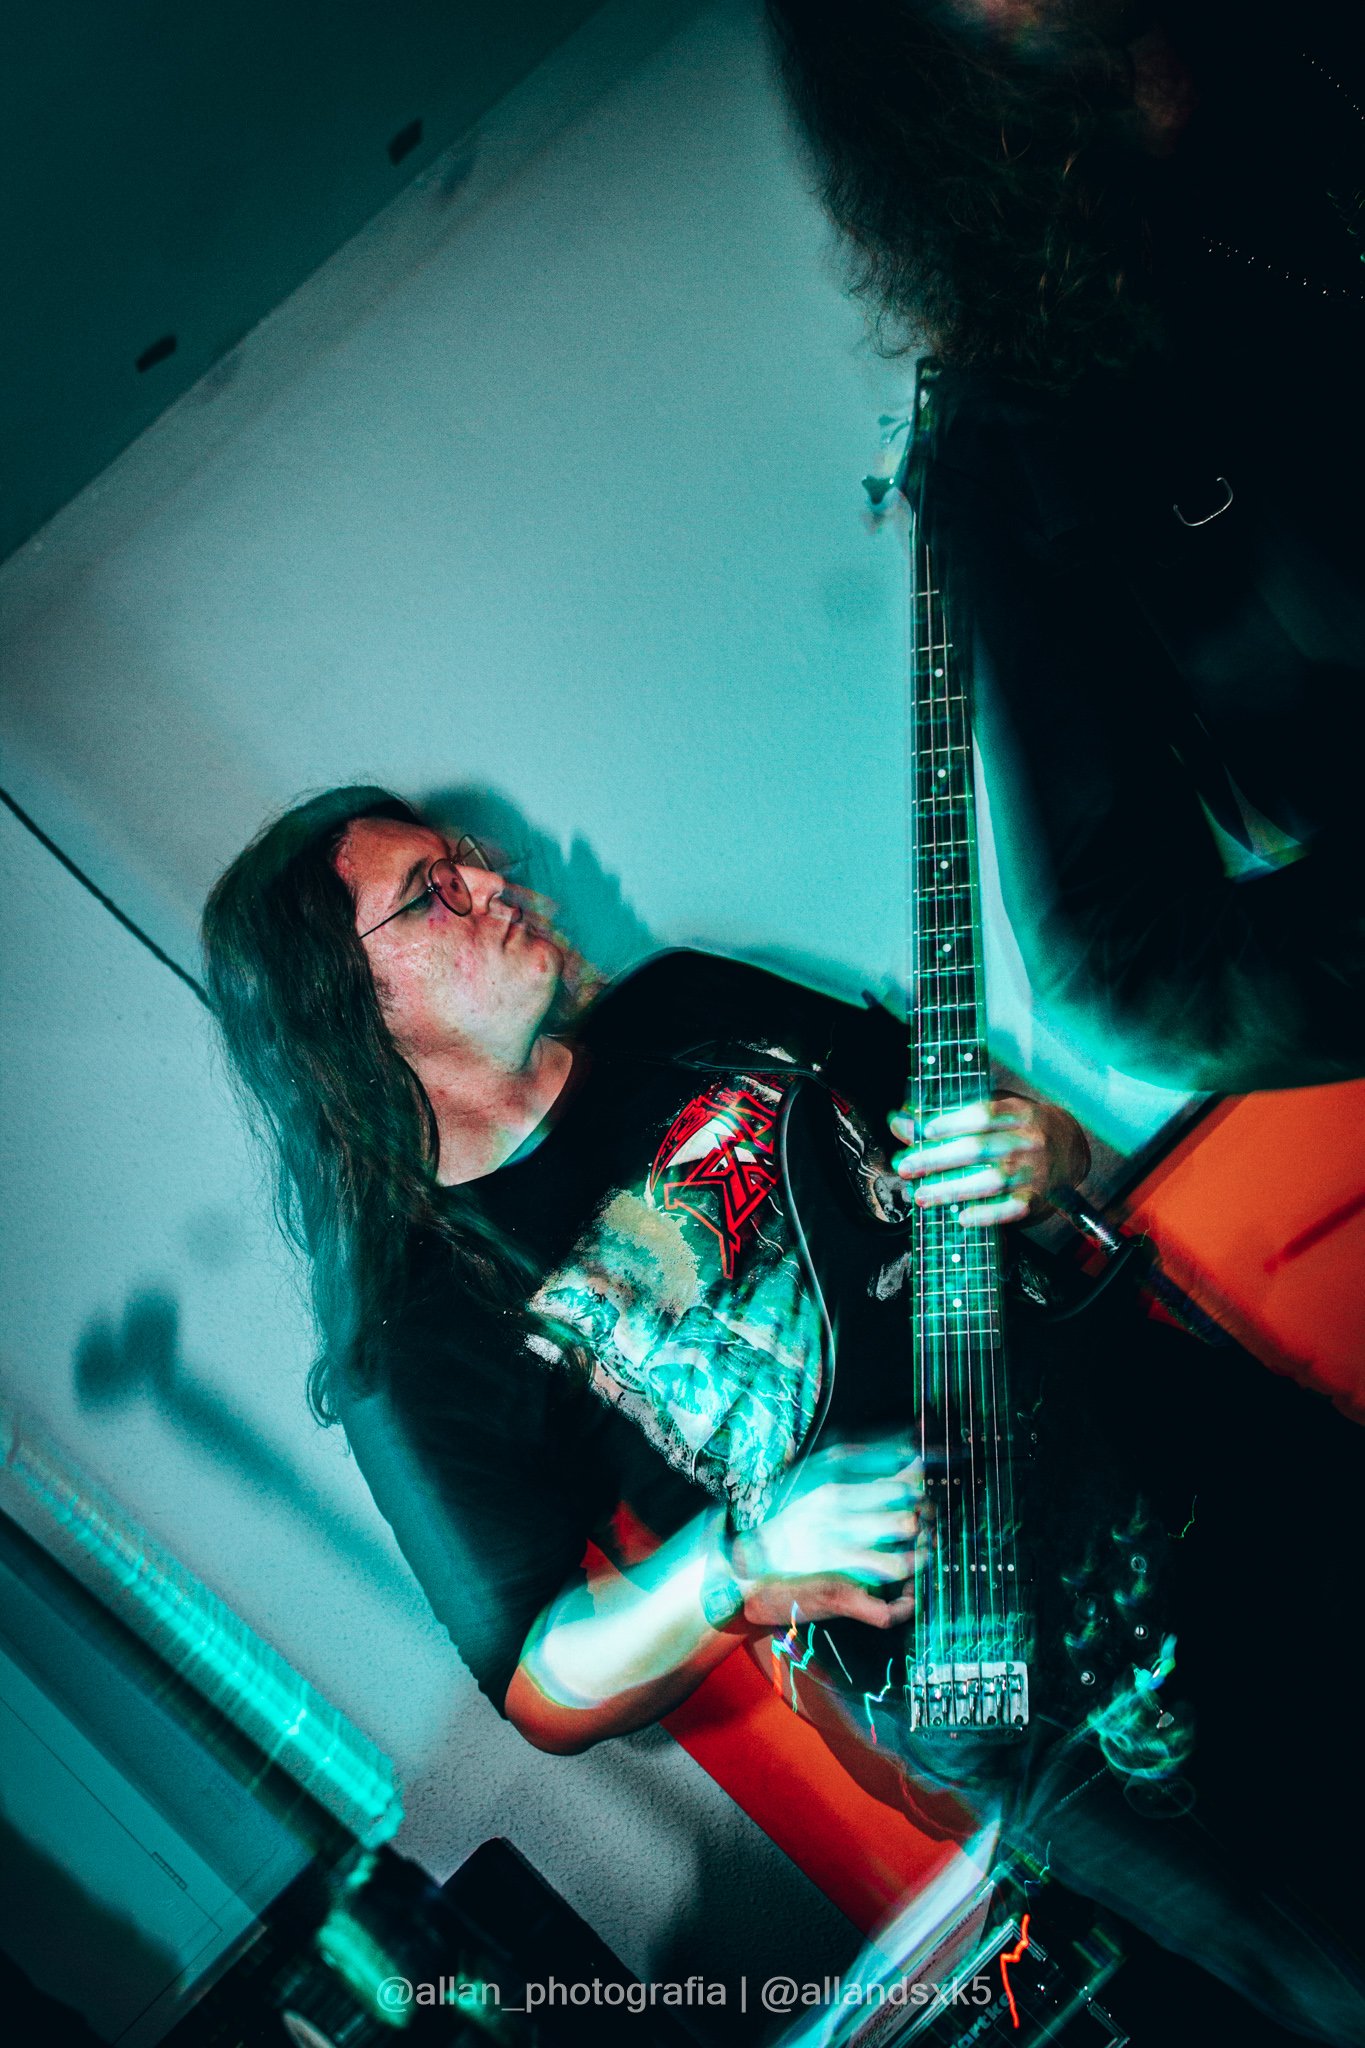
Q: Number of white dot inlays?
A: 9